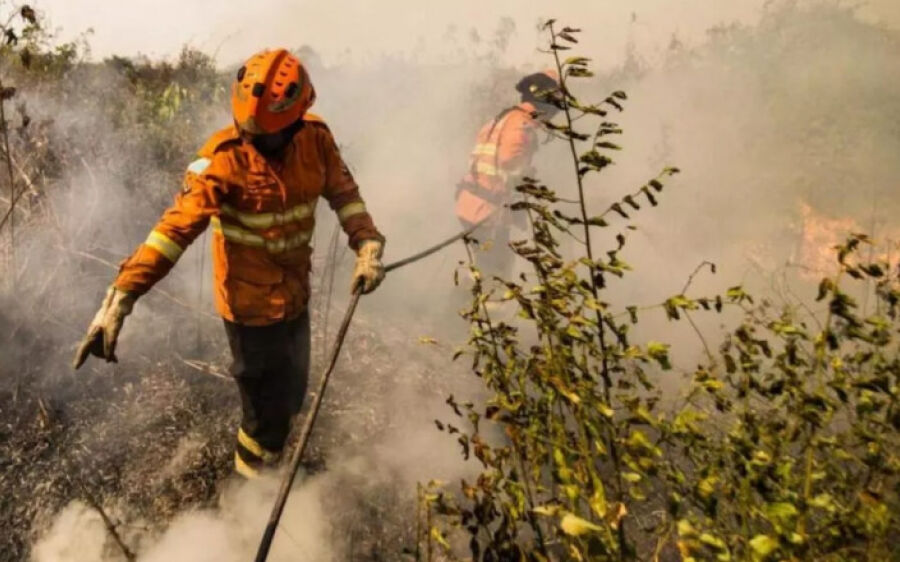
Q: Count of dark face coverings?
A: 2